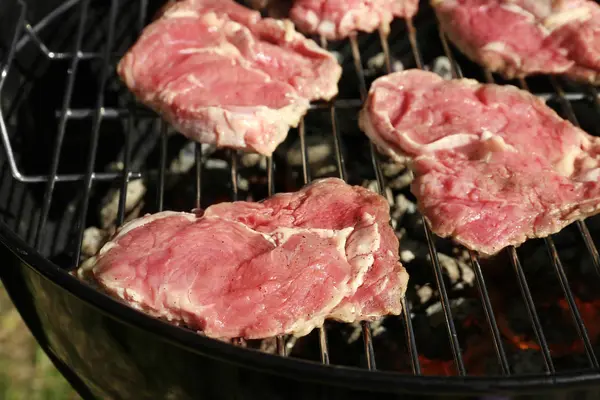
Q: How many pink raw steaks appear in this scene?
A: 5